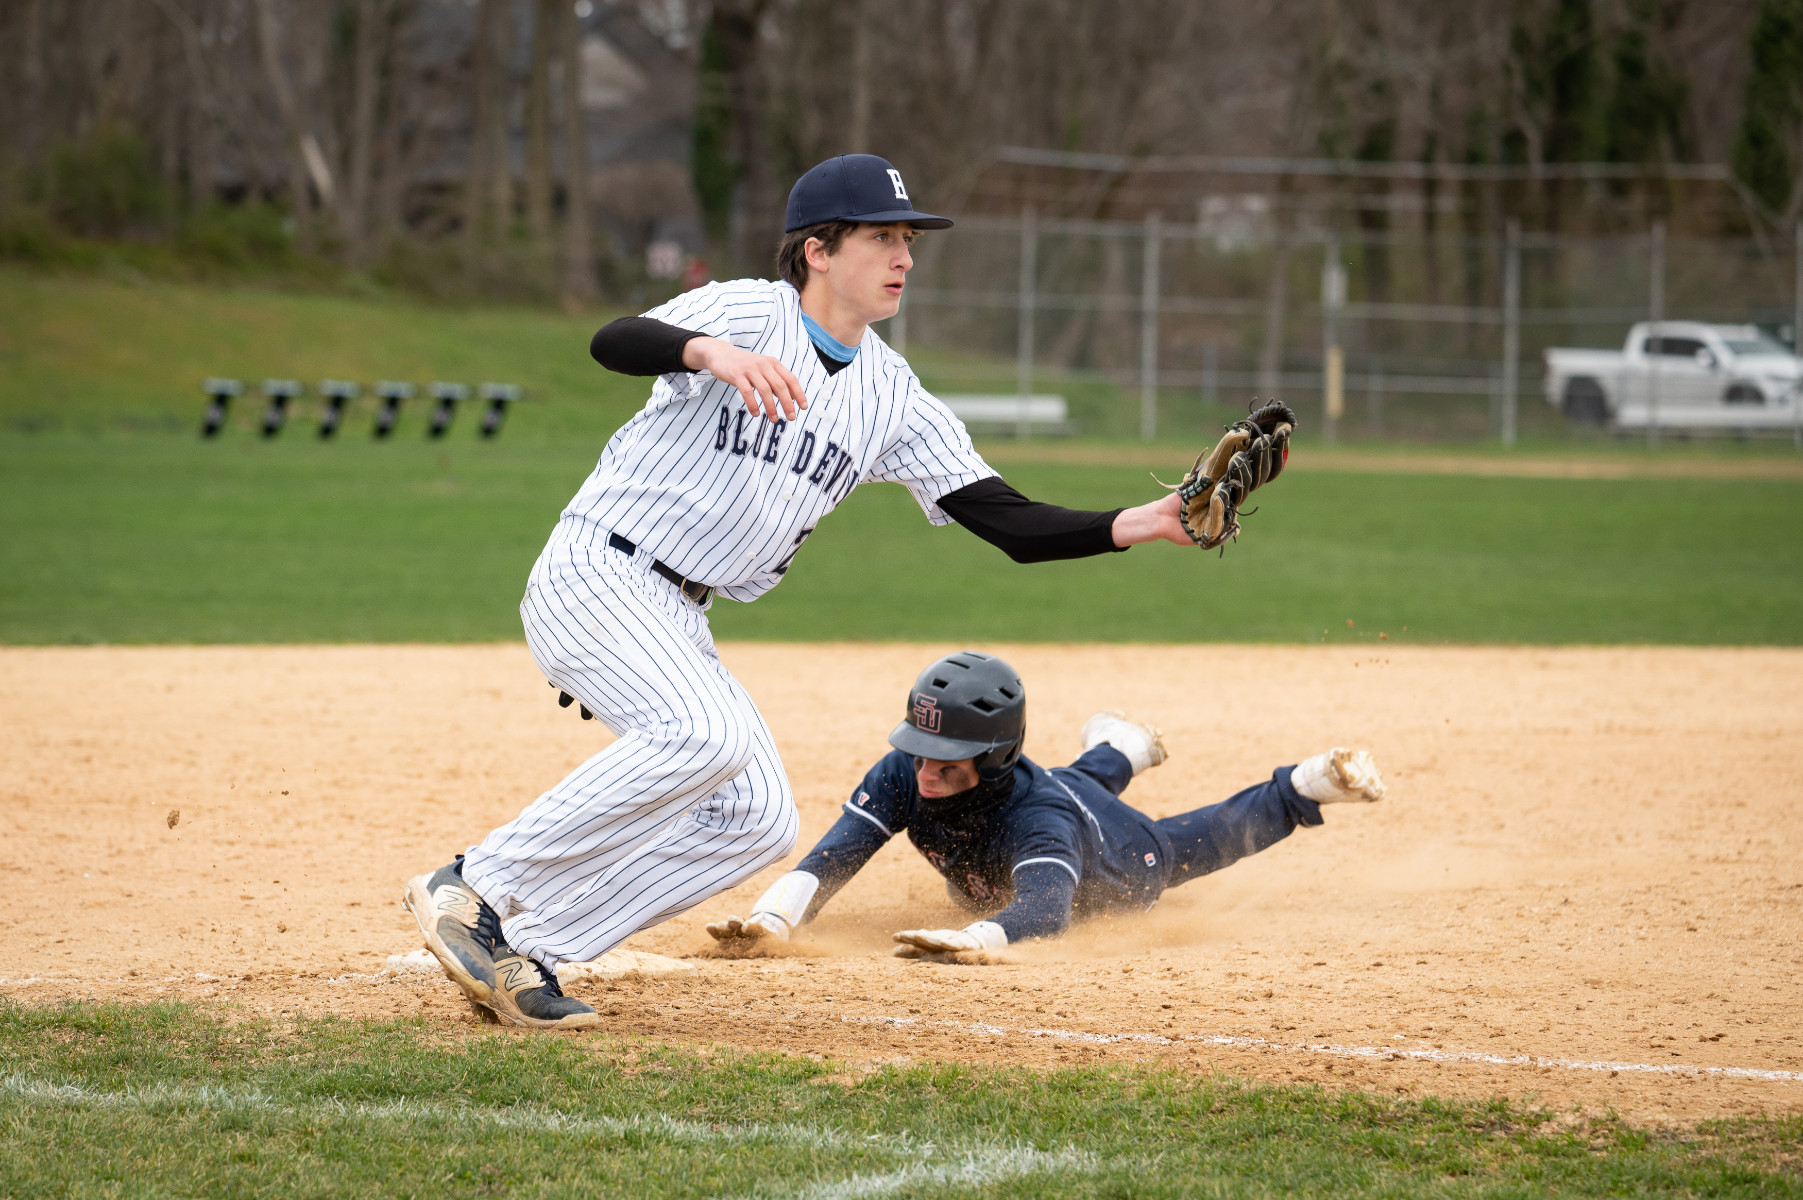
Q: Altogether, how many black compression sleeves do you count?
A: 2